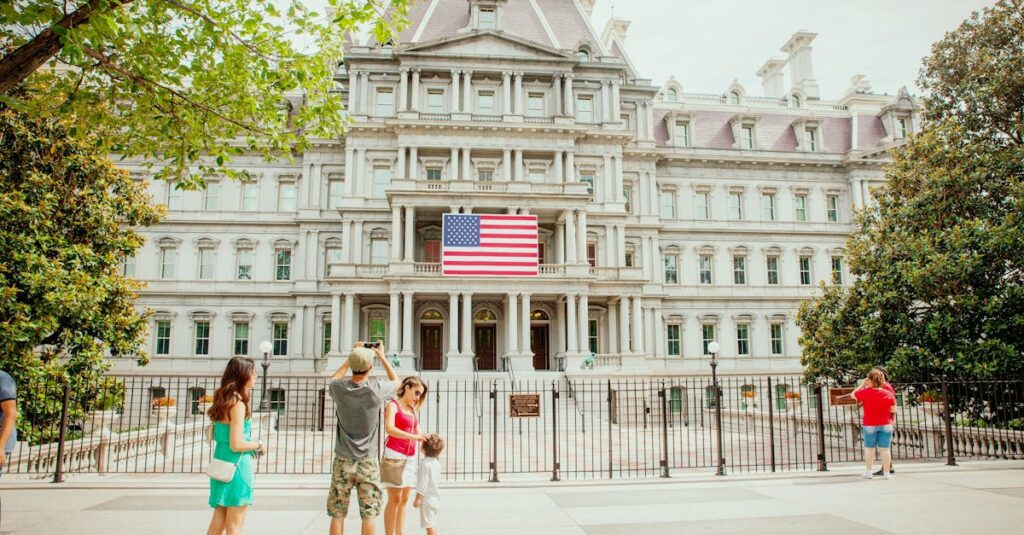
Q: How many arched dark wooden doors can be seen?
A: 3